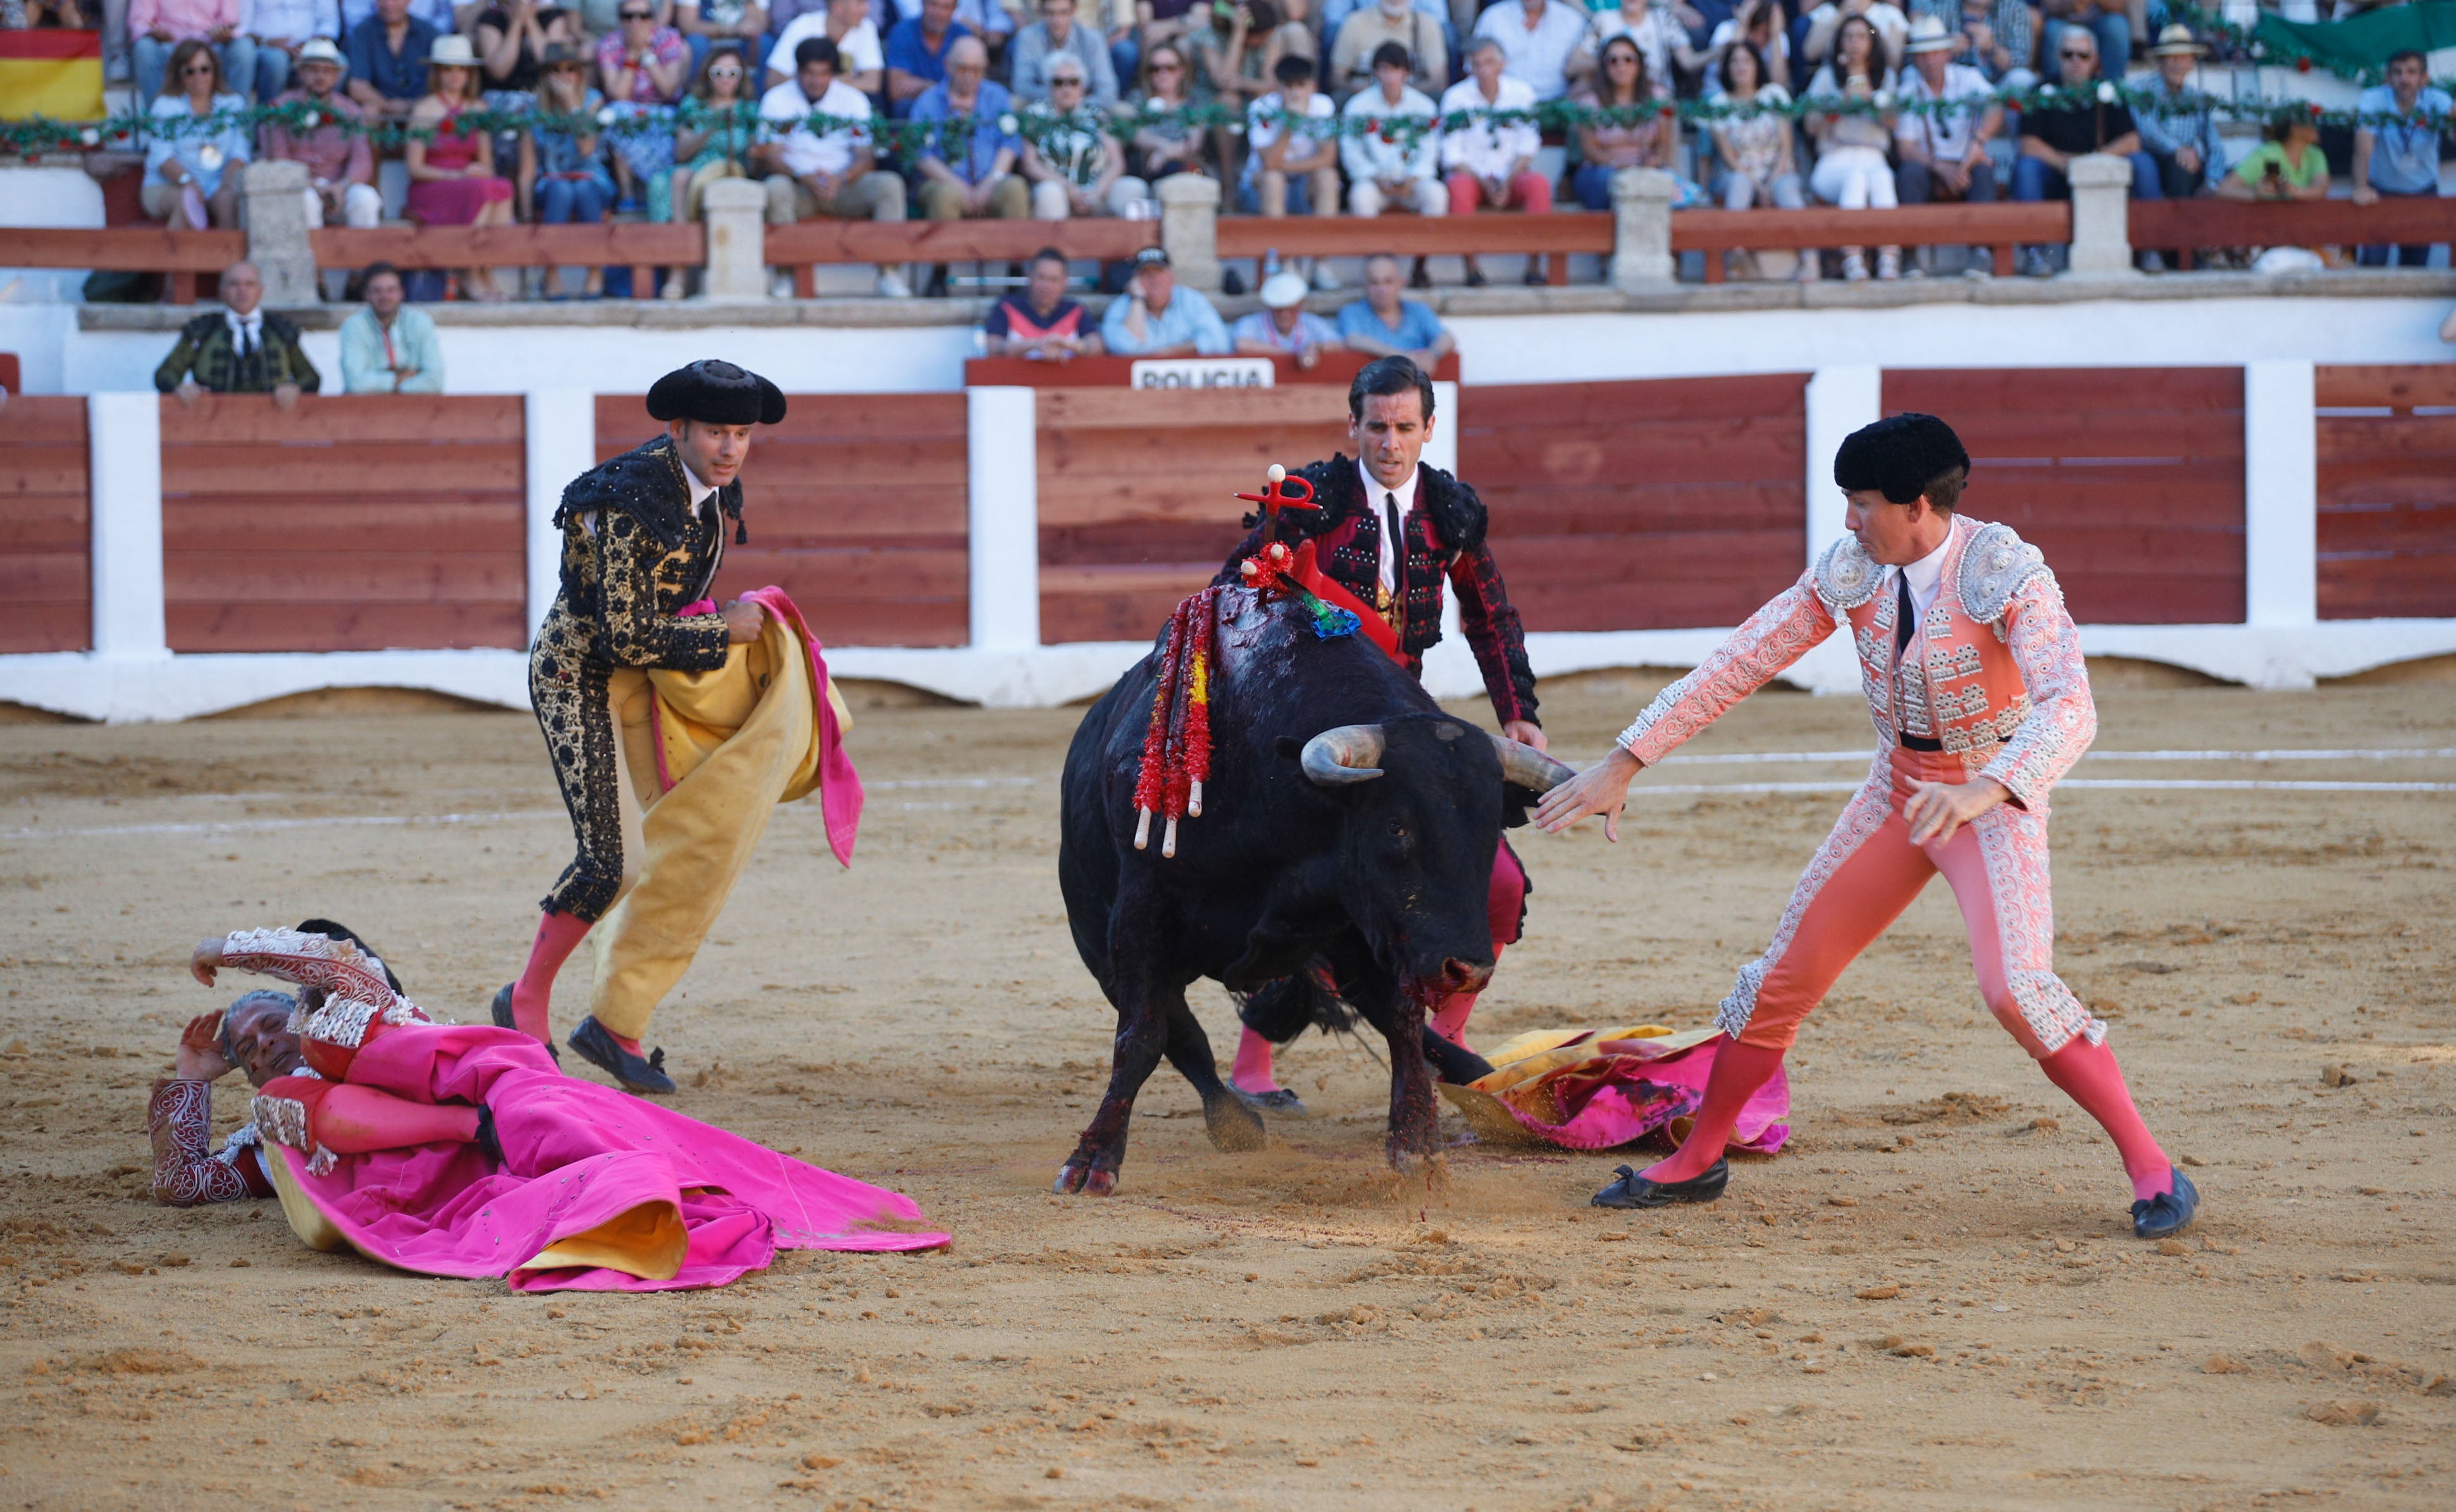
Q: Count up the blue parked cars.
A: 0